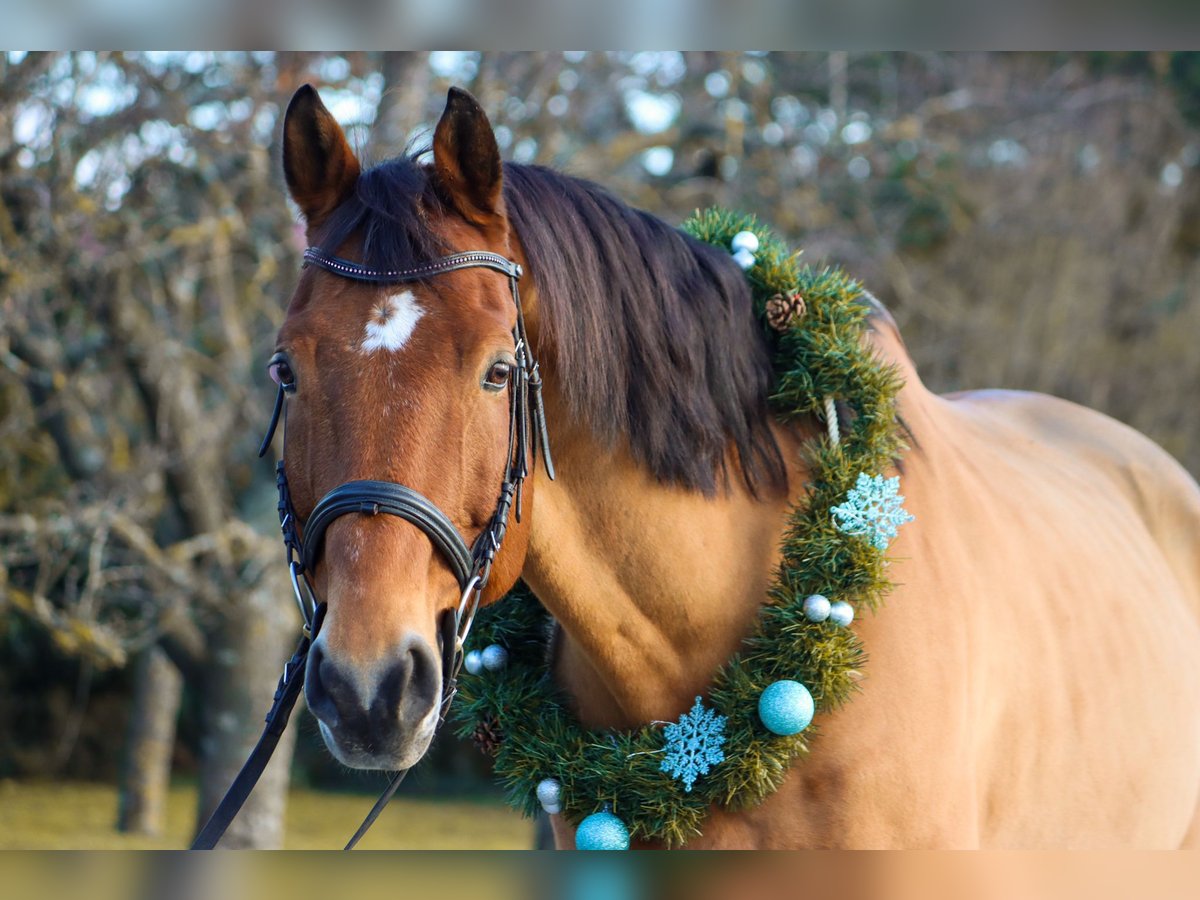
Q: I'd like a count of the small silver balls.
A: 8